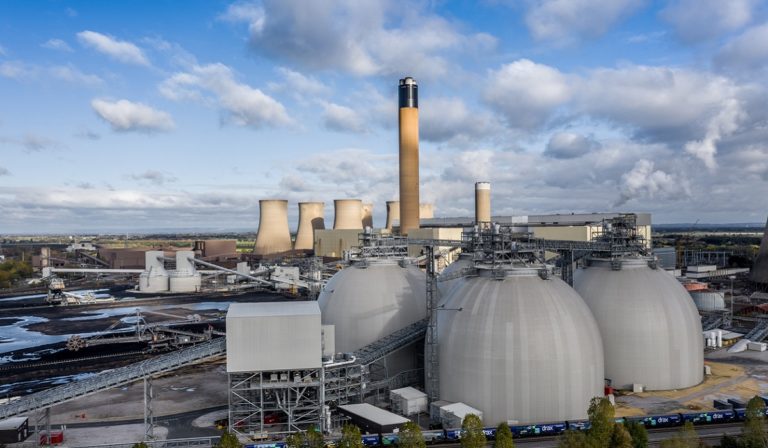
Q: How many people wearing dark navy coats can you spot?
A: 0